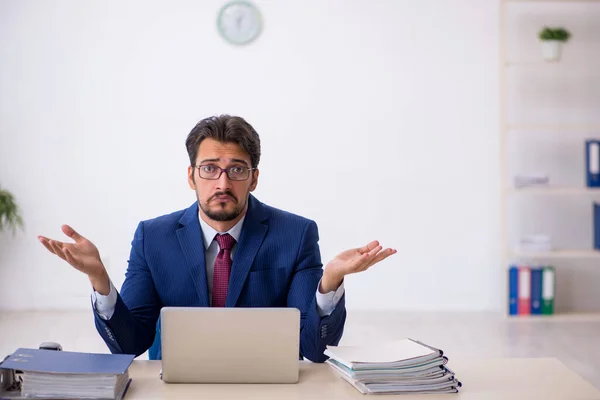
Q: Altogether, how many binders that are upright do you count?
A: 6